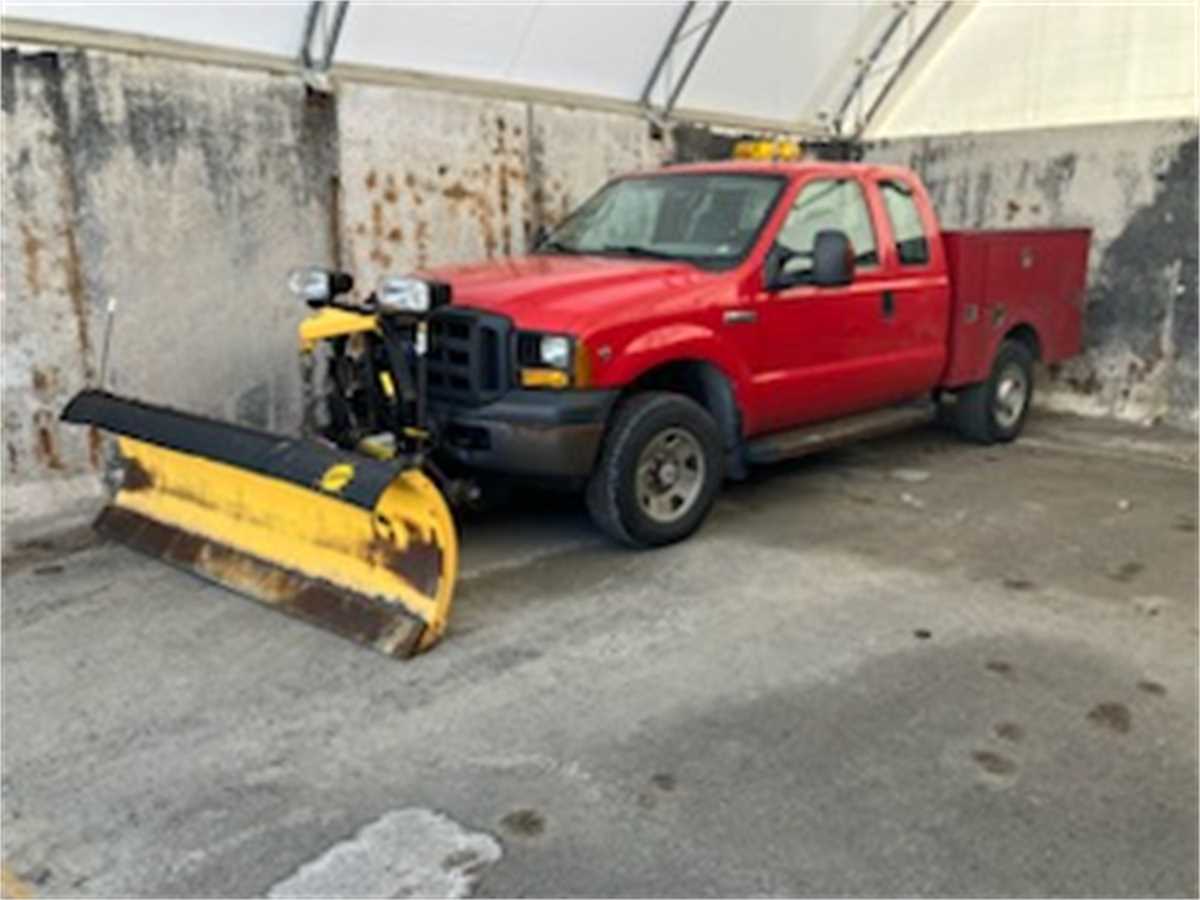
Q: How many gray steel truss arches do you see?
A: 3